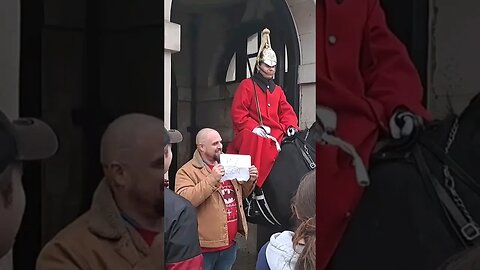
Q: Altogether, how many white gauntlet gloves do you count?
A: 2